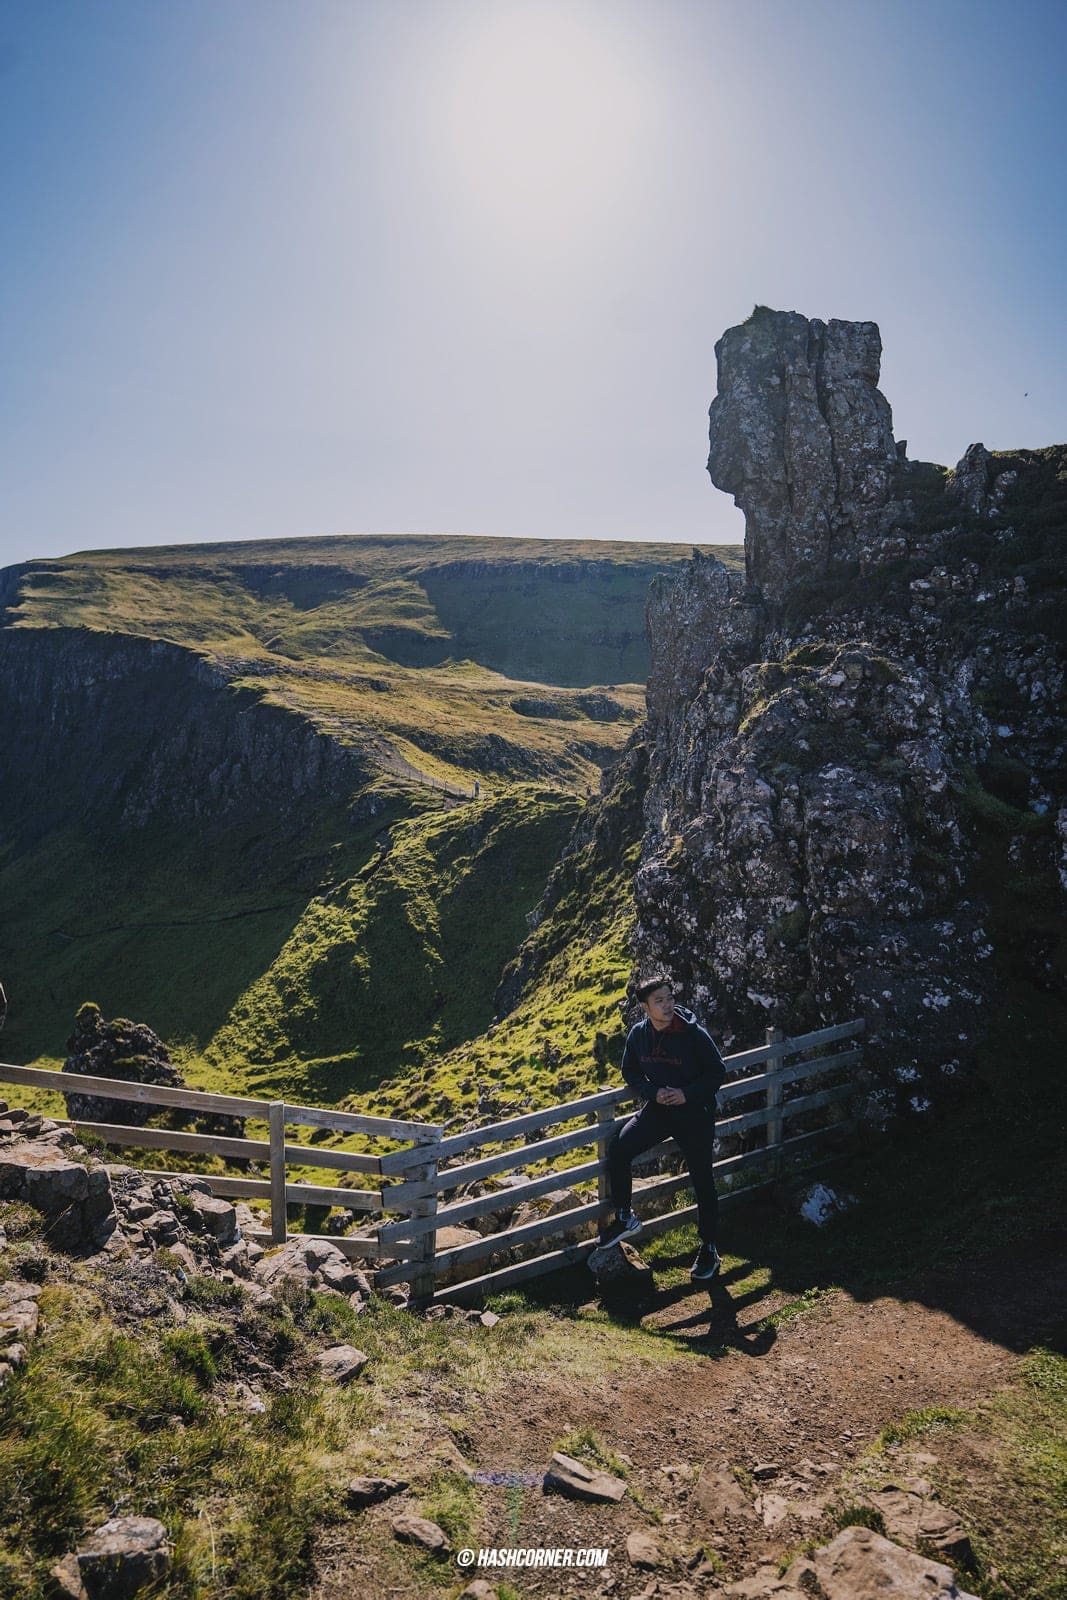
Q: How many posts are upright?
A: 4